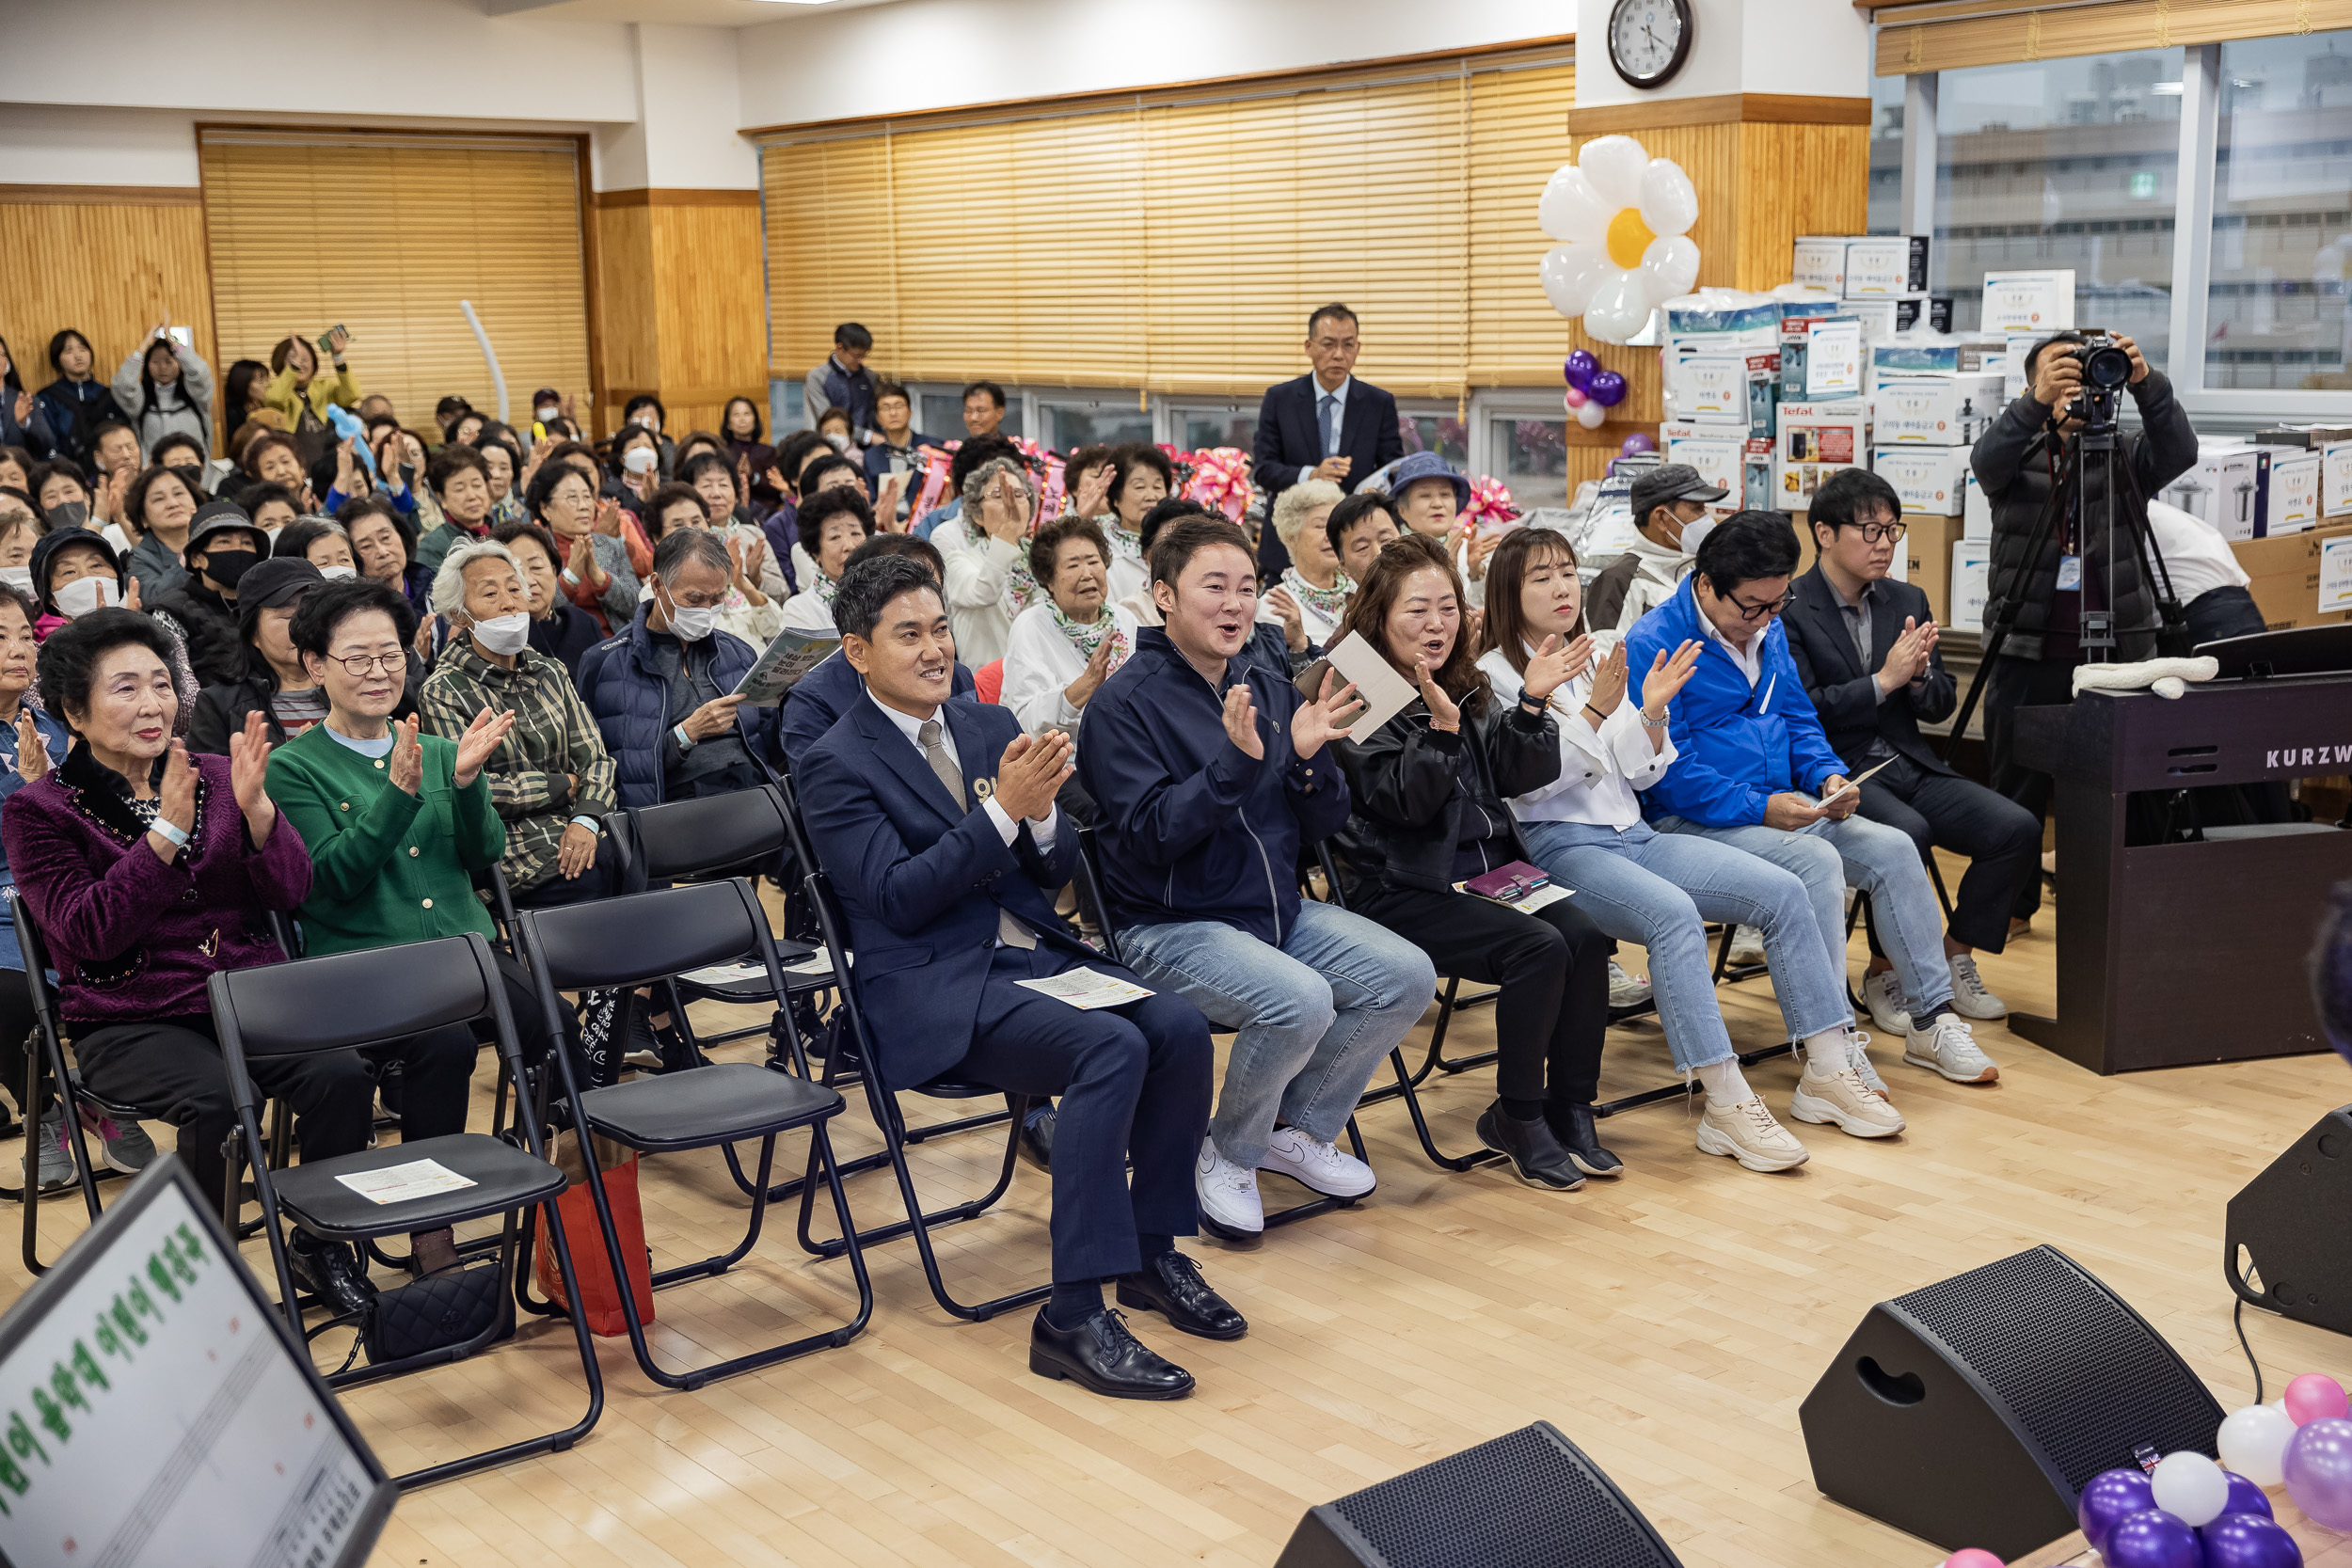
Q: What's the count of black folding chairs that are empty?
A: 3